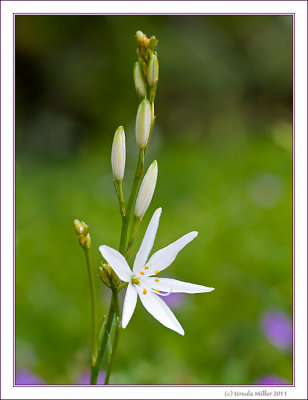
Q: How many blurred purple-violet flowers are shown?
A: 5